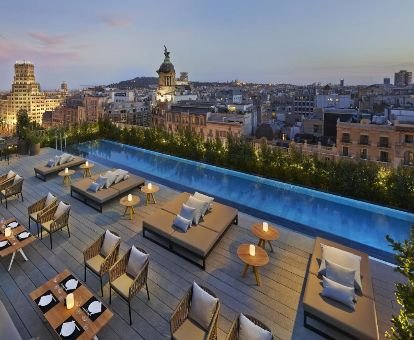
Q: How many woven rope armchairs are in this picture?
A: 8